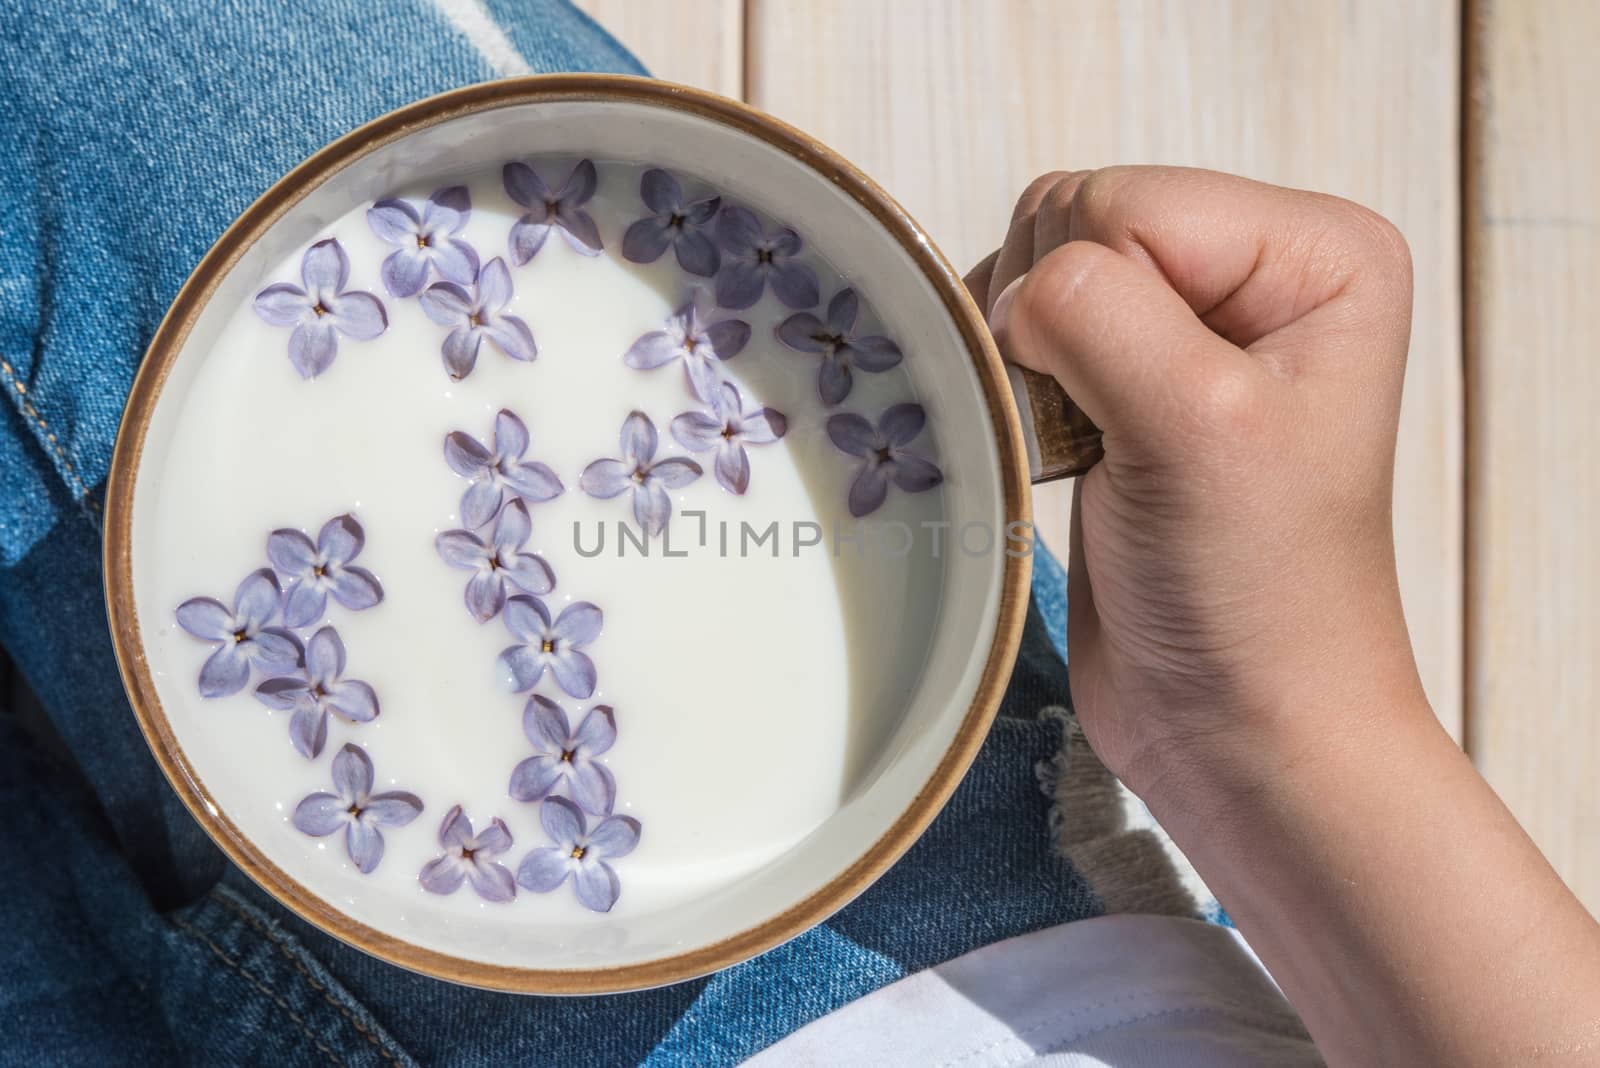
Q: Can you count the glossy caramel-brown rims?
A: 1